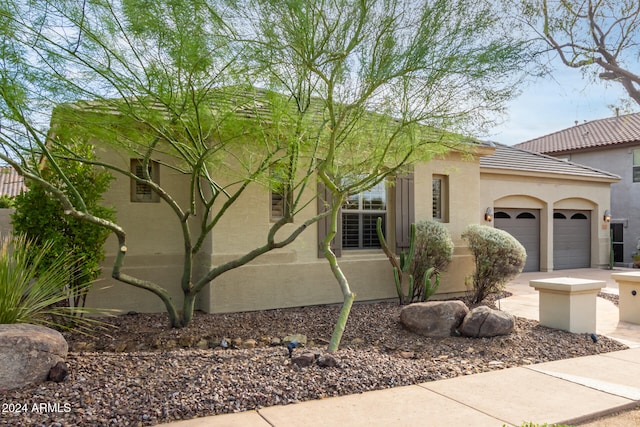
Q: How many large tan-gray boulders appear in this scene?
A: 3